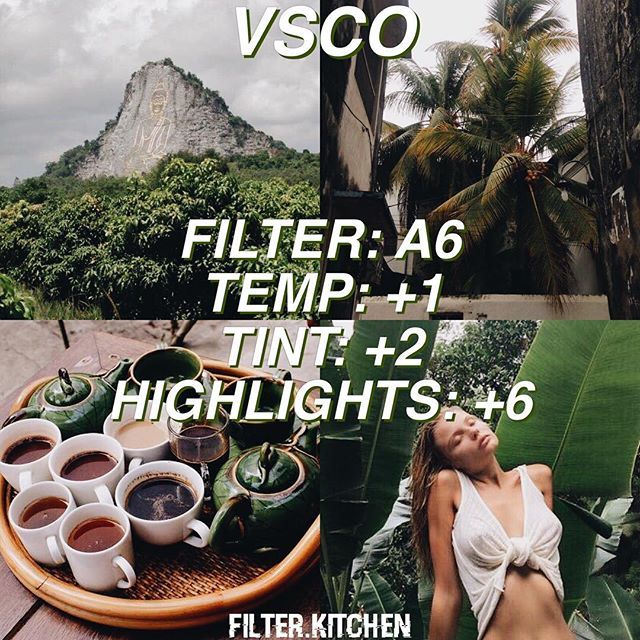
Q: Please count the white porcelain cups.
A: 6